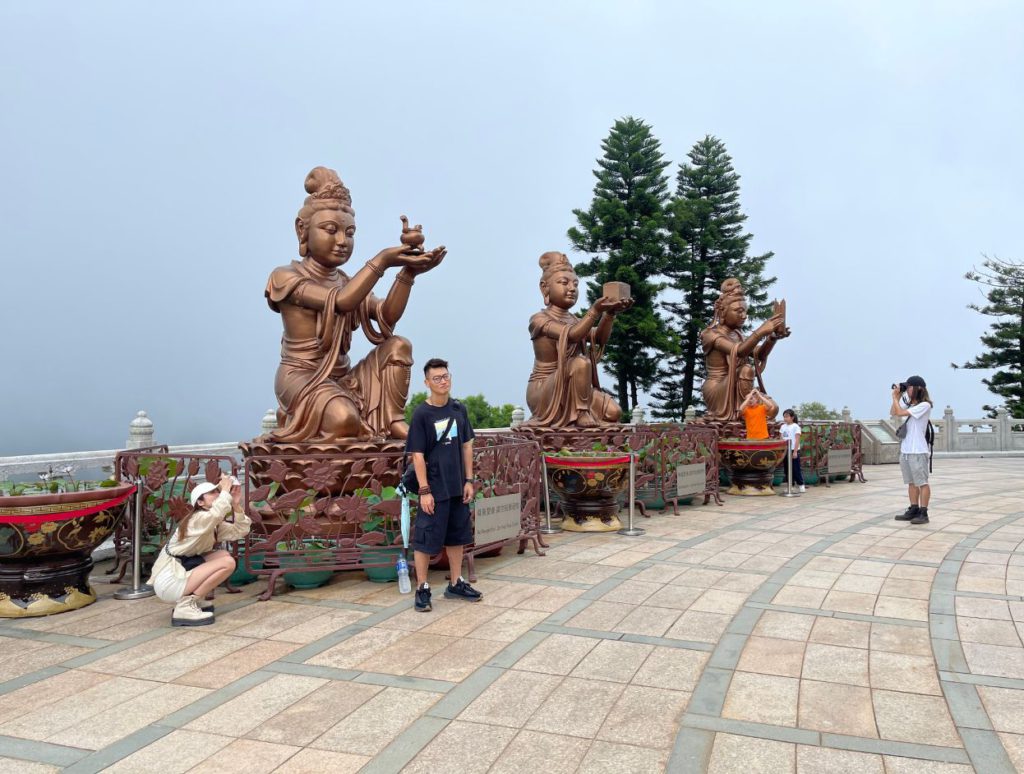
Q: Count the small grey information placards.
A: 3